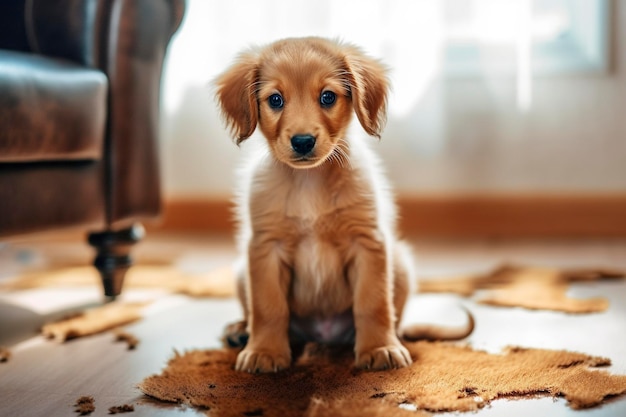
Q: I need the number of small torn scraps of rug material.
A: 4